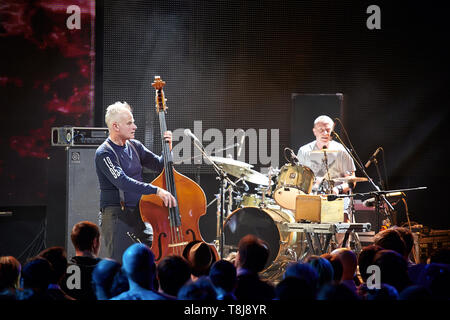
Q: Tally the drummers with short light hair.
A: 1